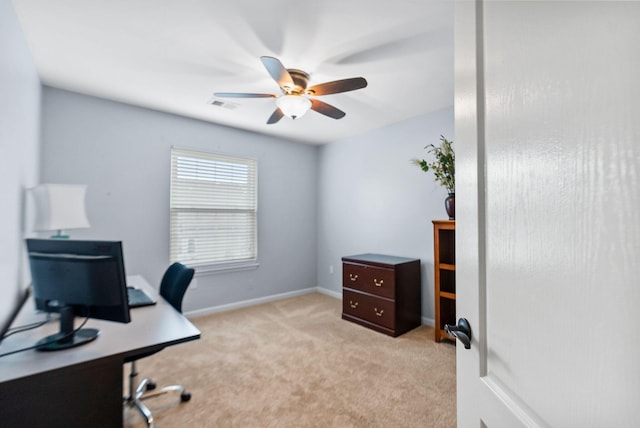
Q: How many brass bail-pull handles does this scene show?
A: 4